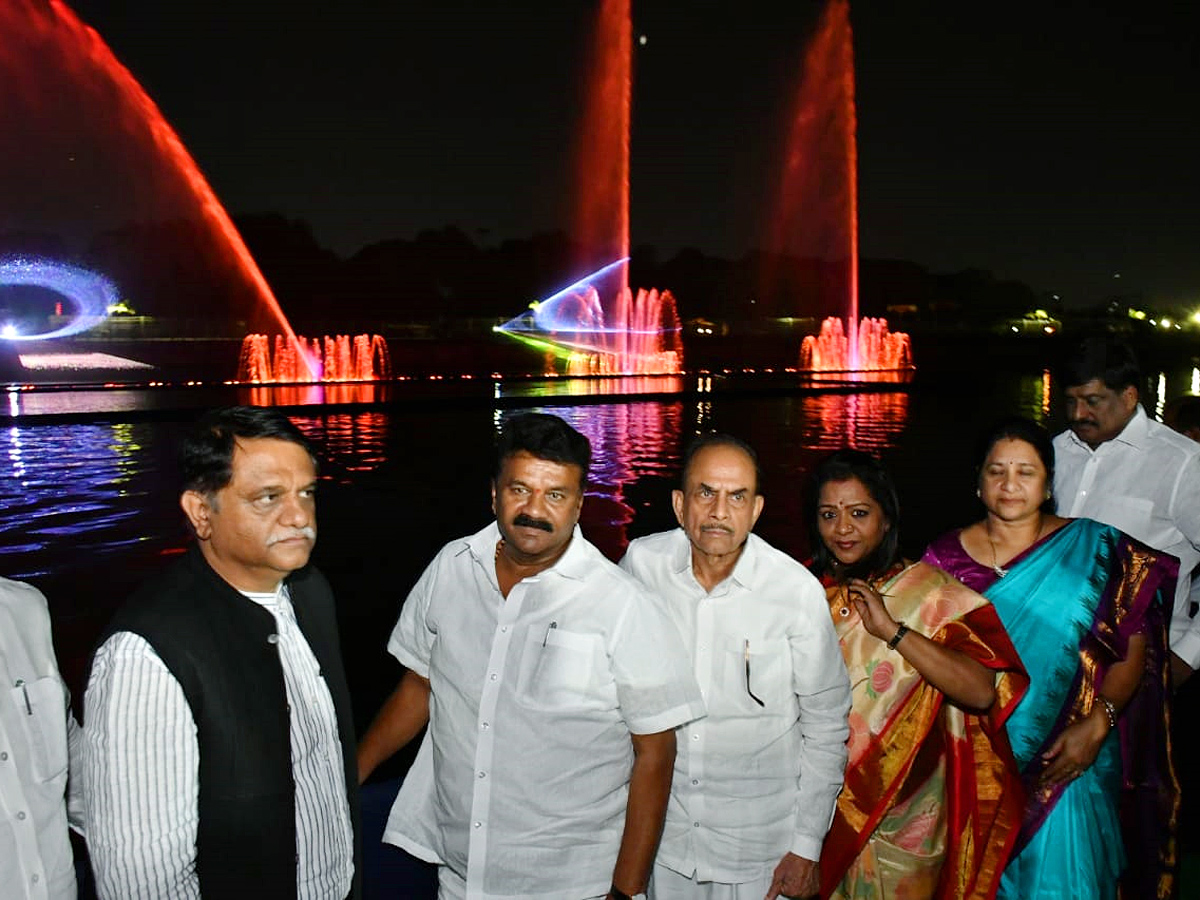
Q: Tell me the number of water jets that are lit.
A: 3